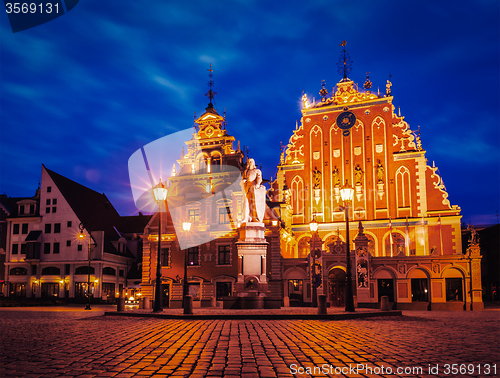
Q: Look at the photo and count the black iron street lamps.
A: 5